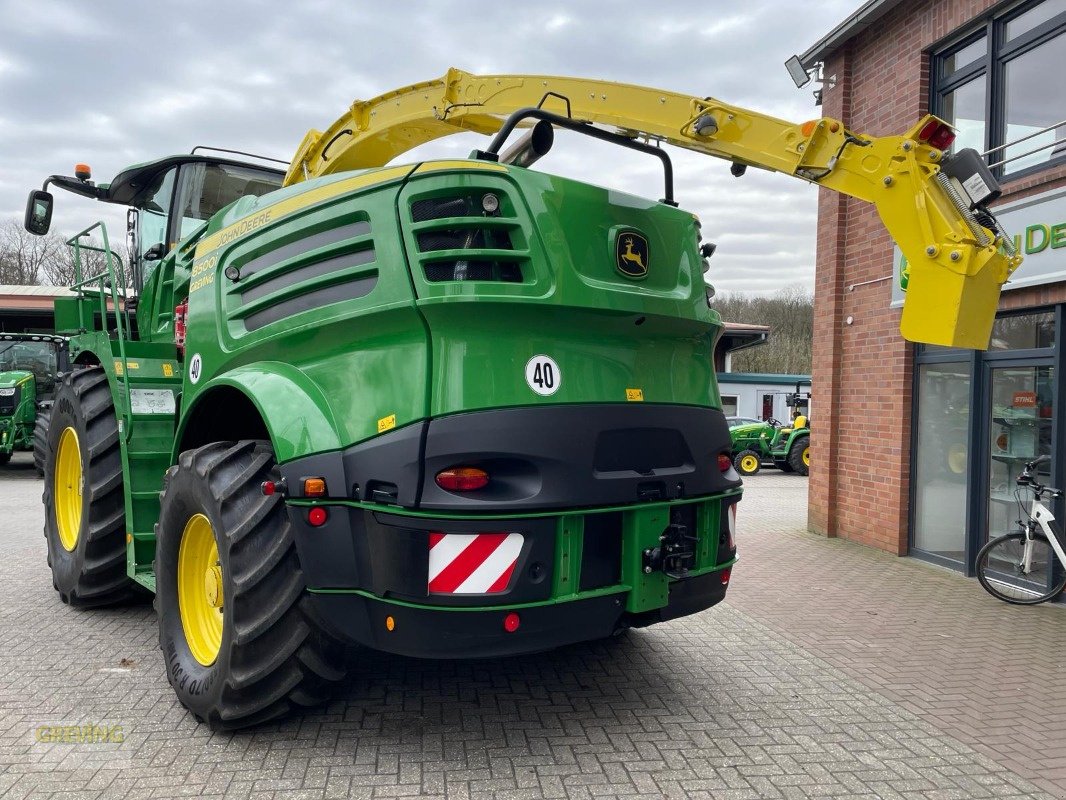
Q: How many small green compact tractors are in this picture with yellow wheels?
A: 1